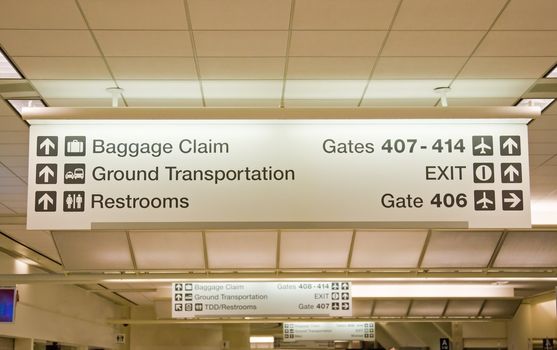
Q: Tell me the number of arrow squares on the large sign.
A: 6